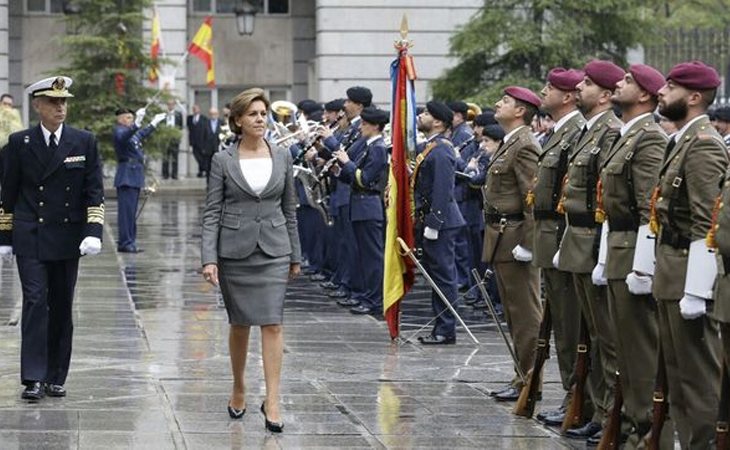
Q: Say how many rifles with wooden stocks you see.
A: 5